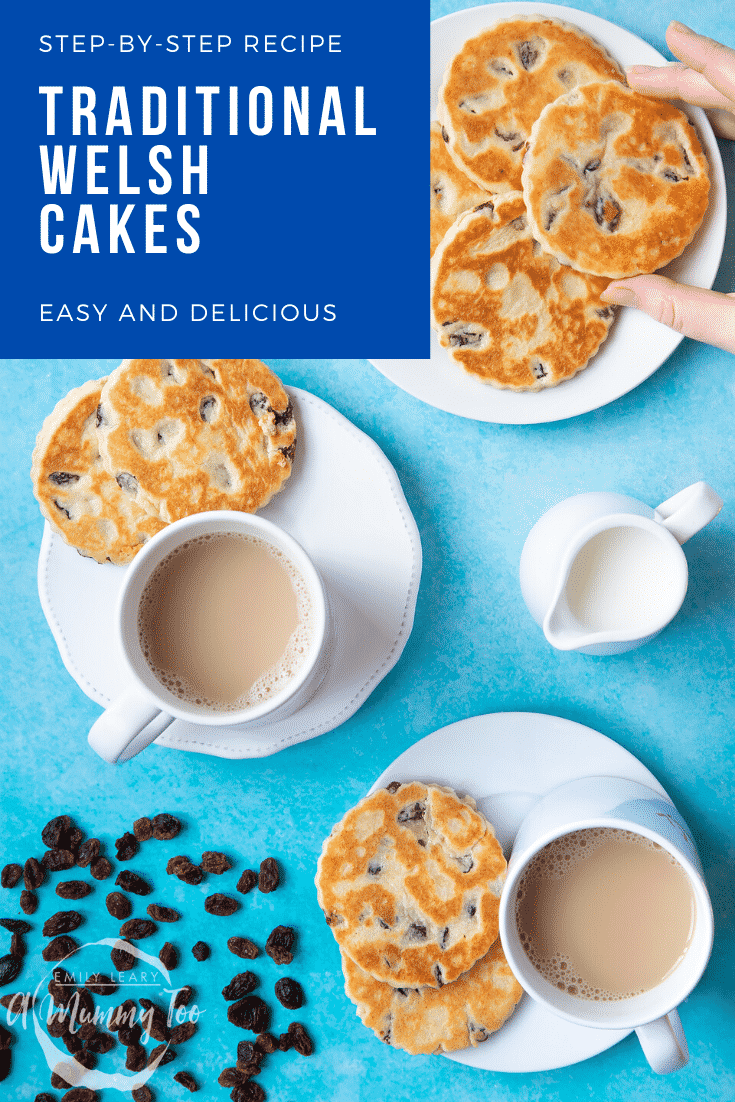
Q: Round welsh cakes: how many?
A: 8